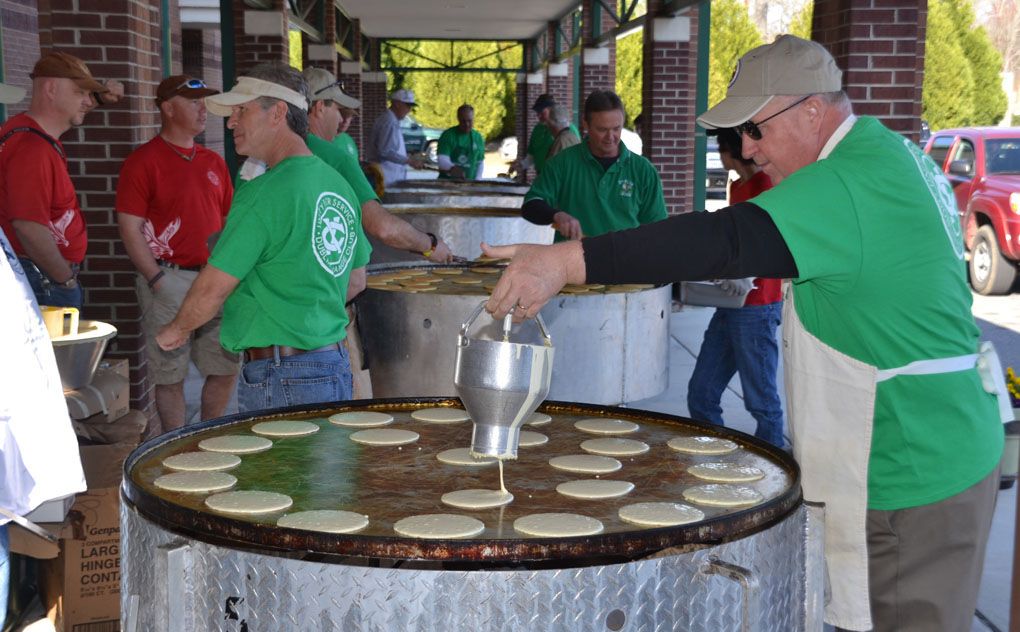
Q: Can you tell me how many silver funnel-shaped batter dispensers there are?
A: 1